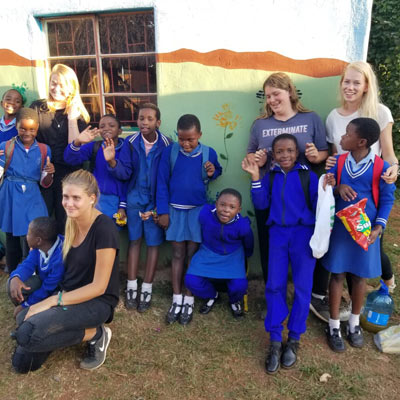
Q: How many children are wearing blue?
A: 9